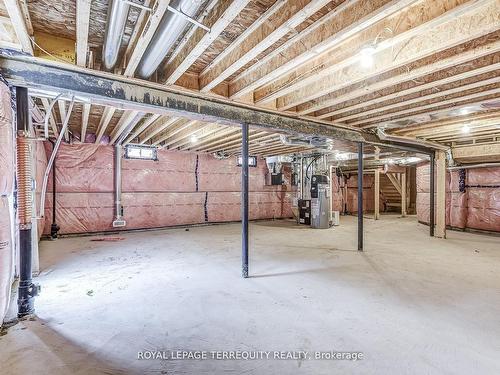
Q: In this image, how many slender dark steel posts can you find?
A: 3